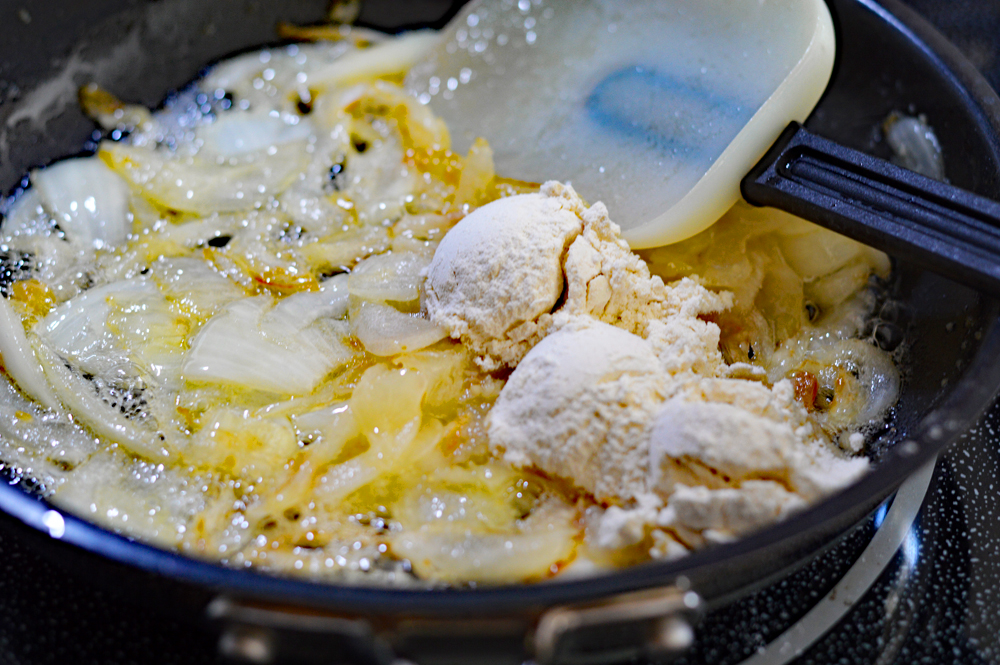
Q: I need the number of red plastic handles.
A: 0